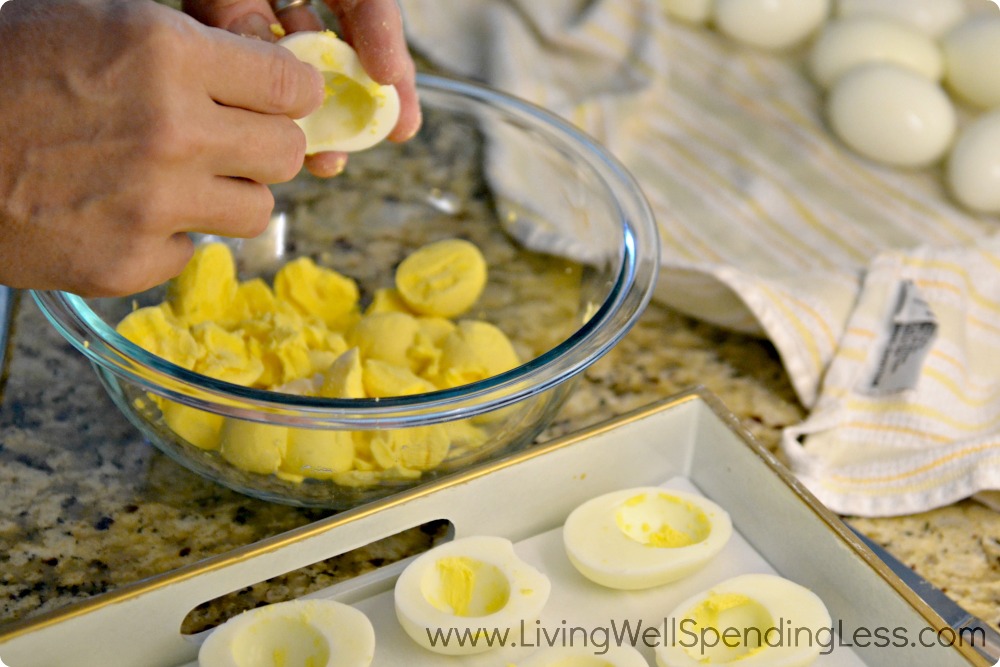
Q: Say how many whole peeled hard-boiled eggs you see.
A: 7